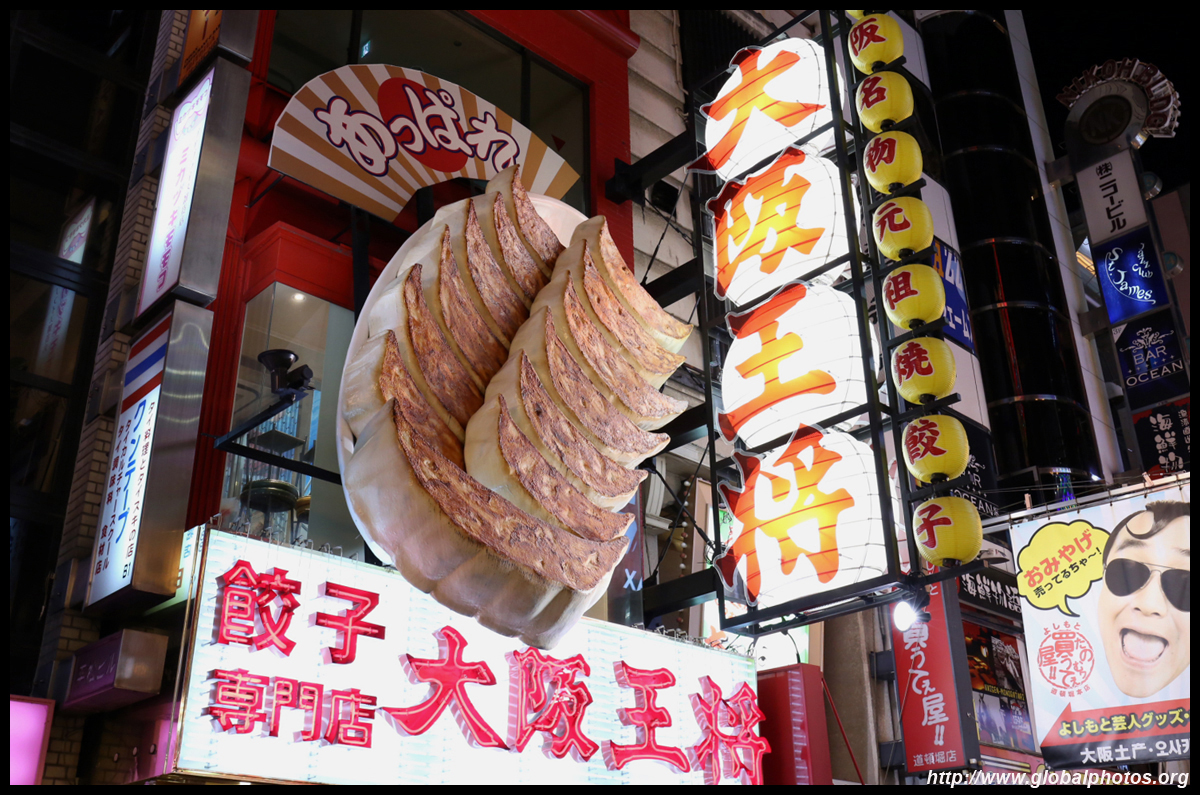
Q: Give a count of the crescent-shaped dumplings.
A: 13